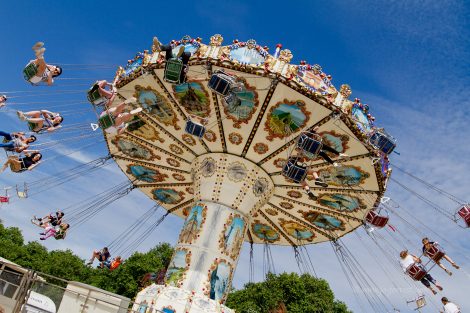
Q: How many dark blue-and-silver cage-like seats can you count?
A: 5